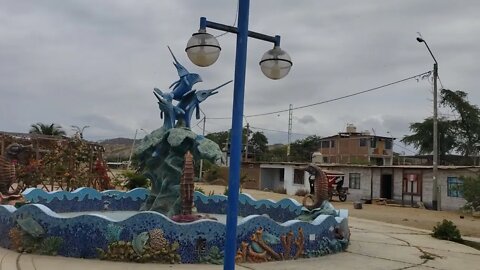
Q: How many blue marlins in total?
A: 3